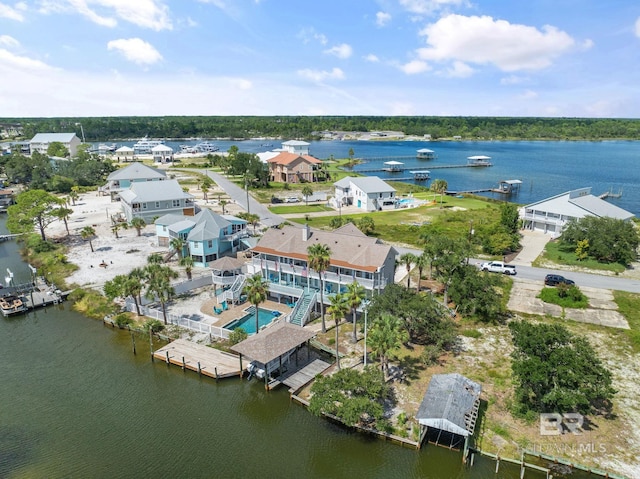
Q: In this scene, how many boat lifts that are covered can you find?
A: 7